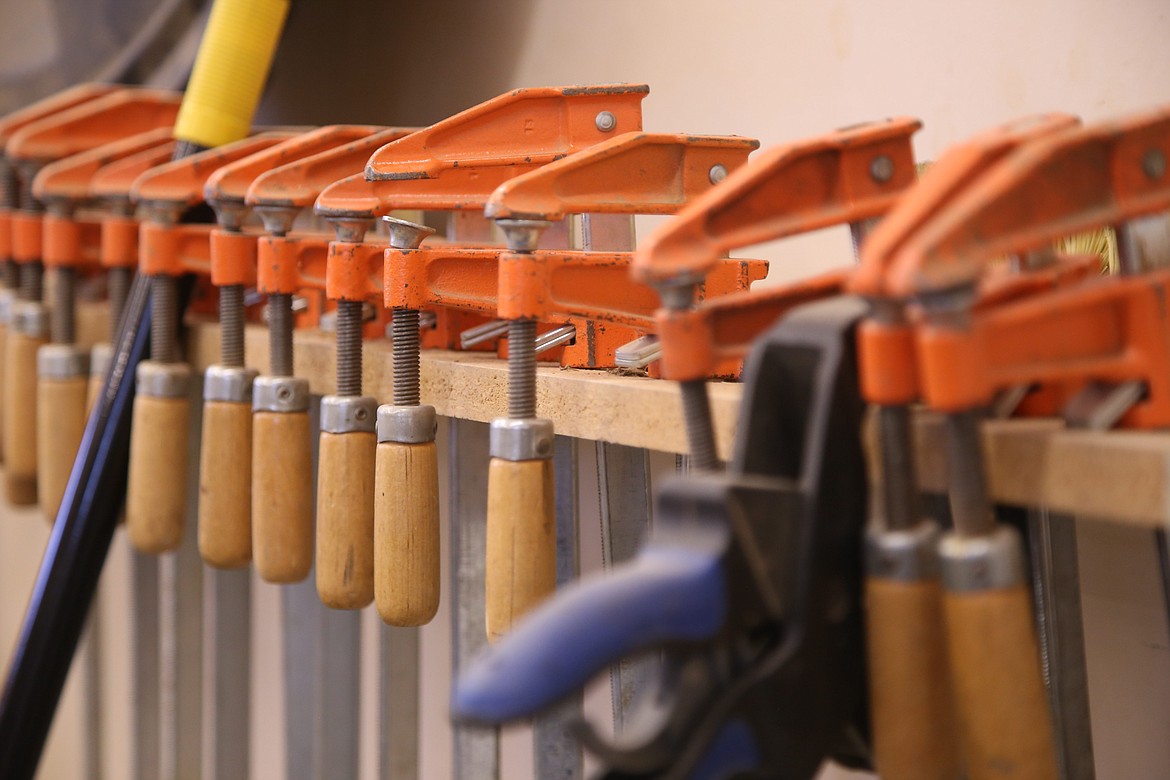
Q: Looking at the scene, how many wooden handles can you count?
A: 12